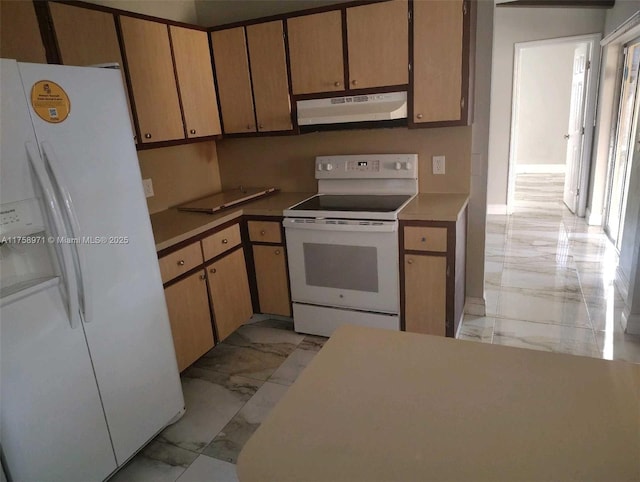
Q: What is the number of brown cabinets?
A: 13